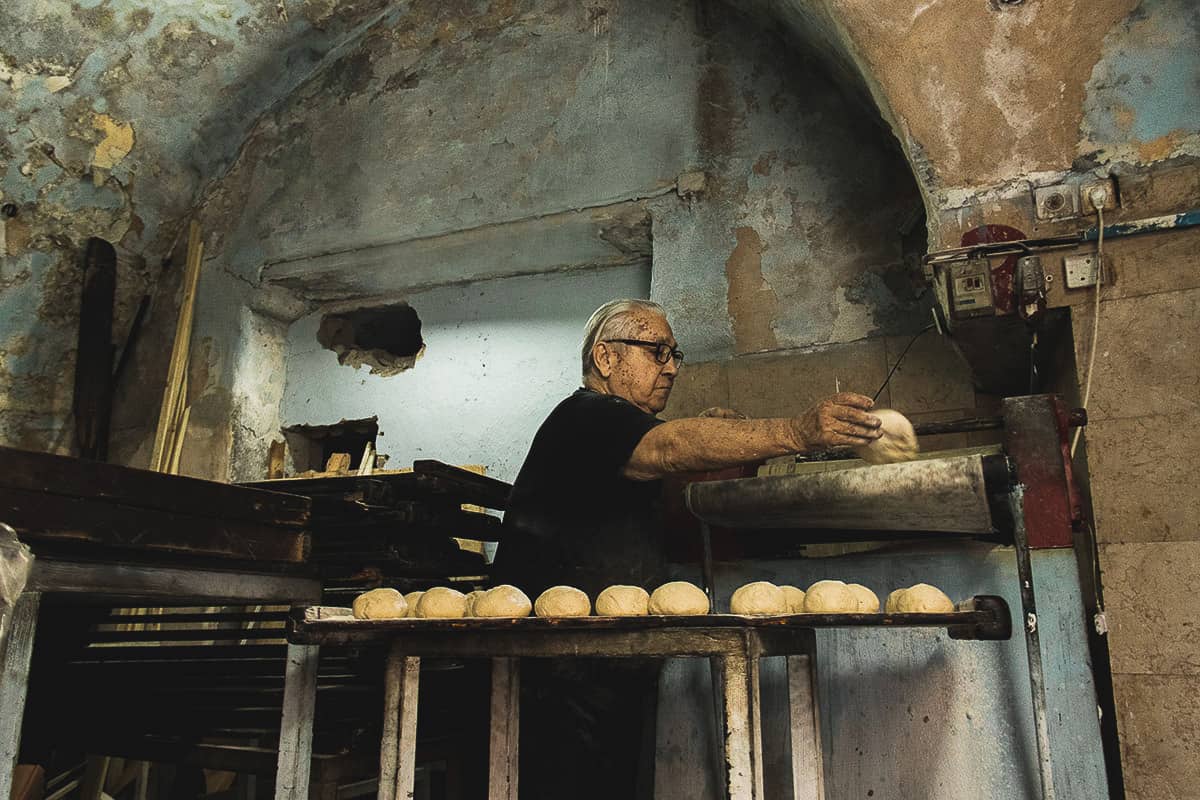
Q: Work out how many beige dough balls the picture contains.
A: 15